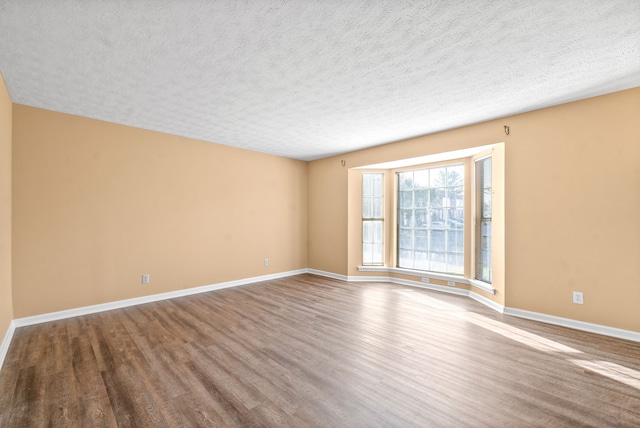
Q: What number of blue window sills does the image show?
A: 0